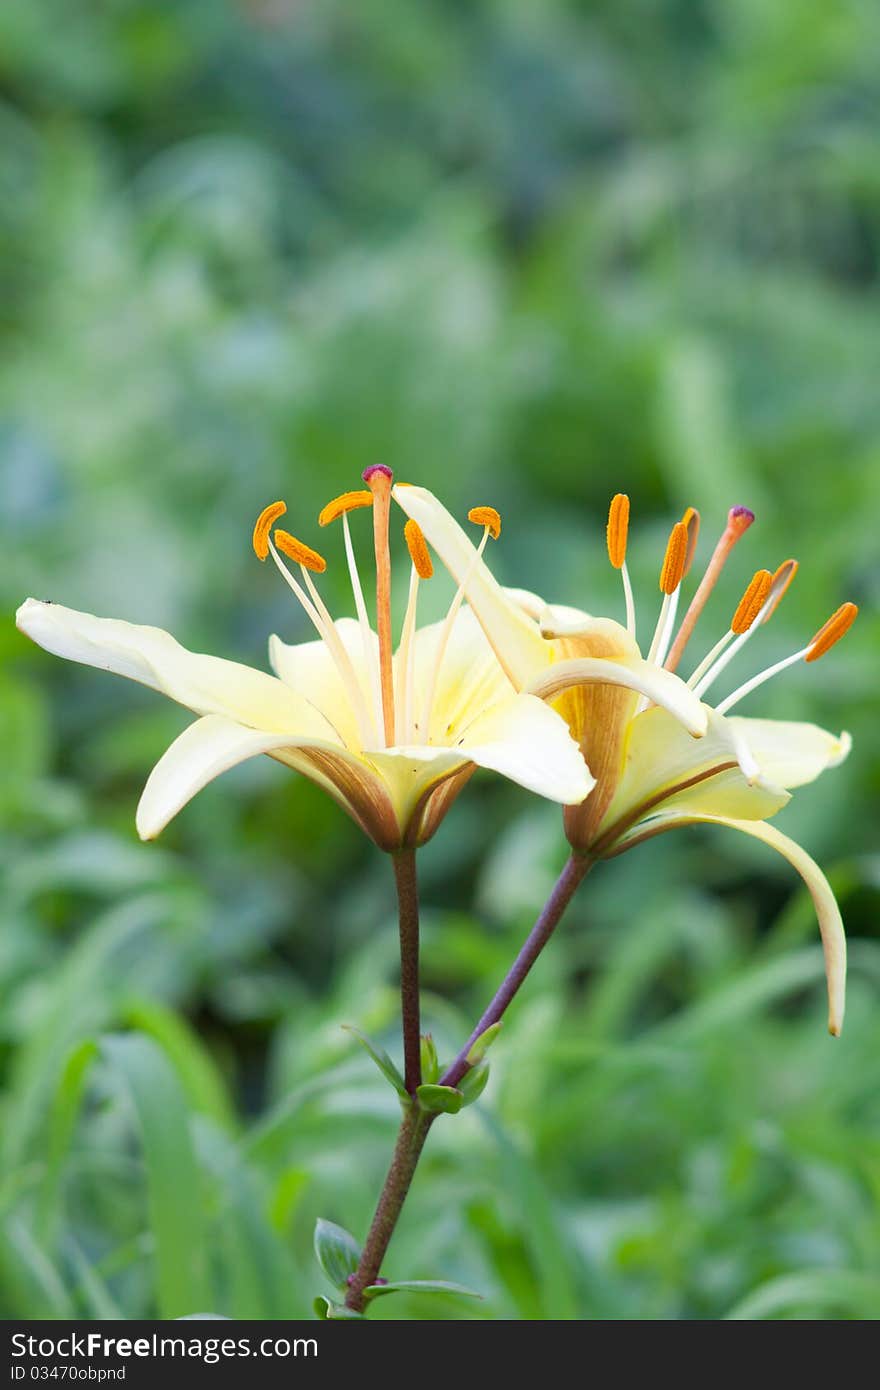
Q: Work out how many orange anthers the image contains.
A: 11